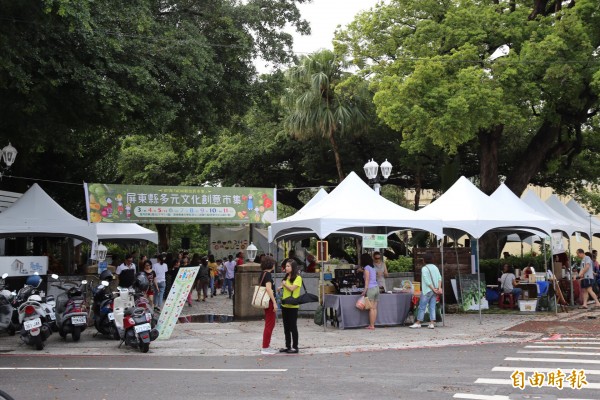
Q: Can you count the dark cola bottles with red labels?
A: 0